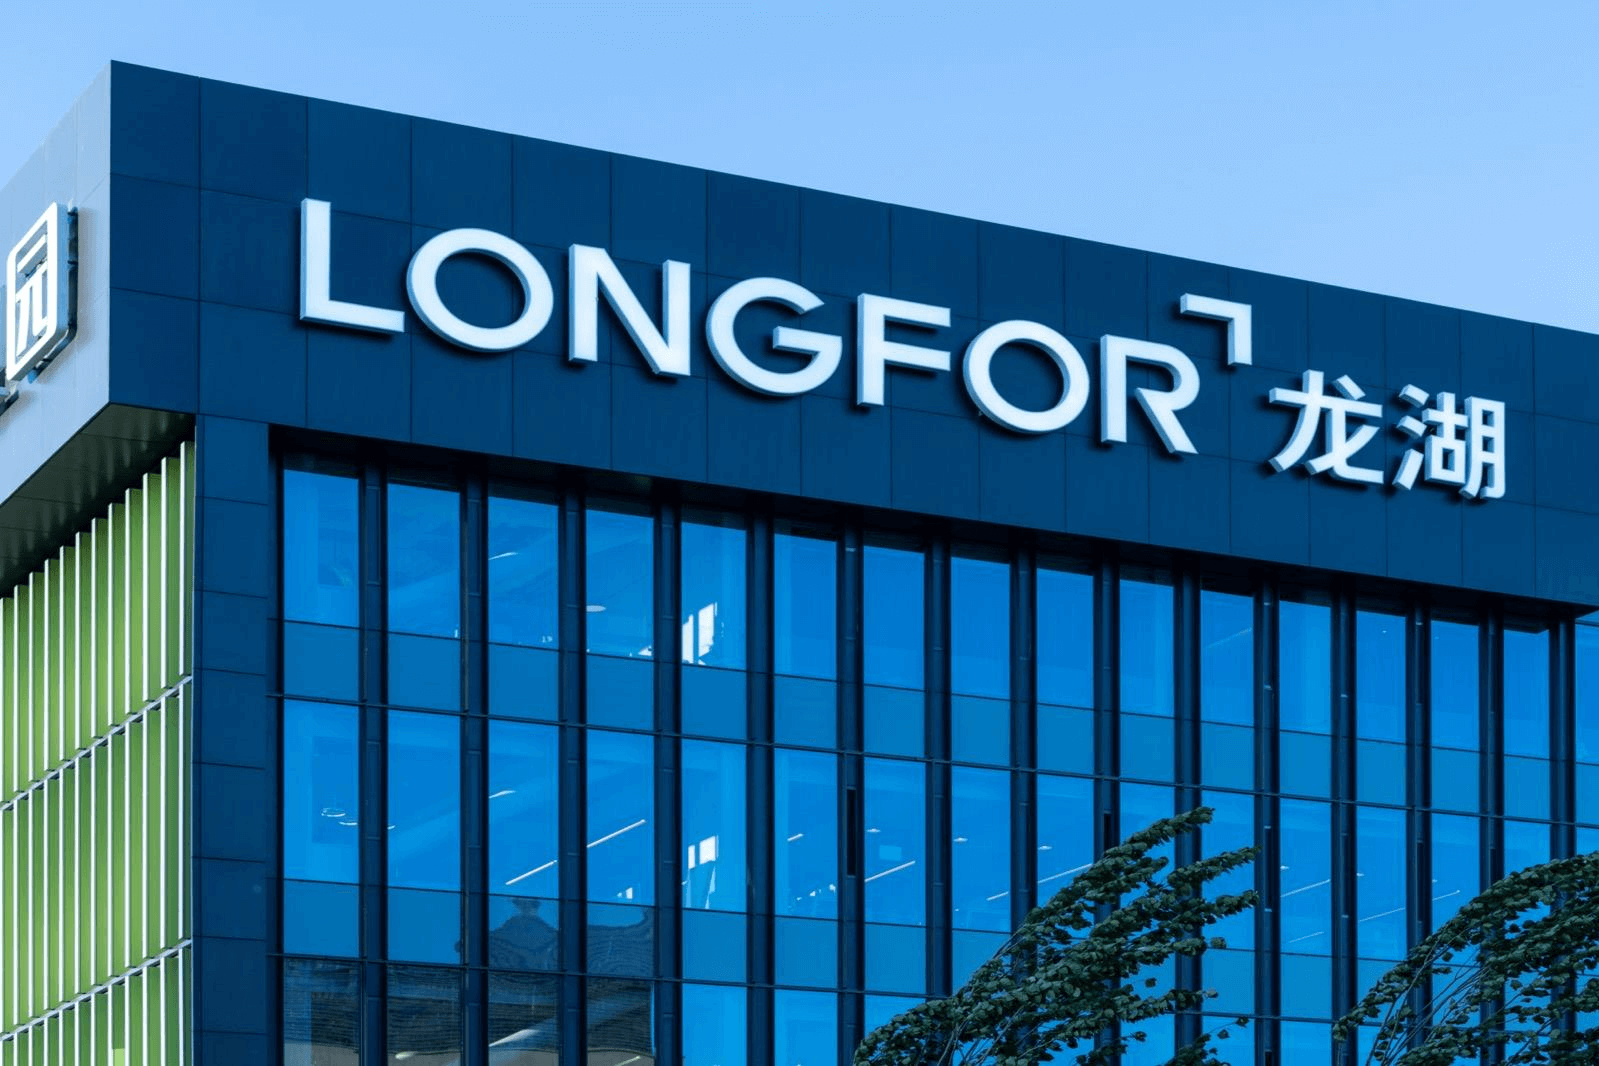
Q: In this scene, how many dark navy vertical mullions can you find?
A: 15